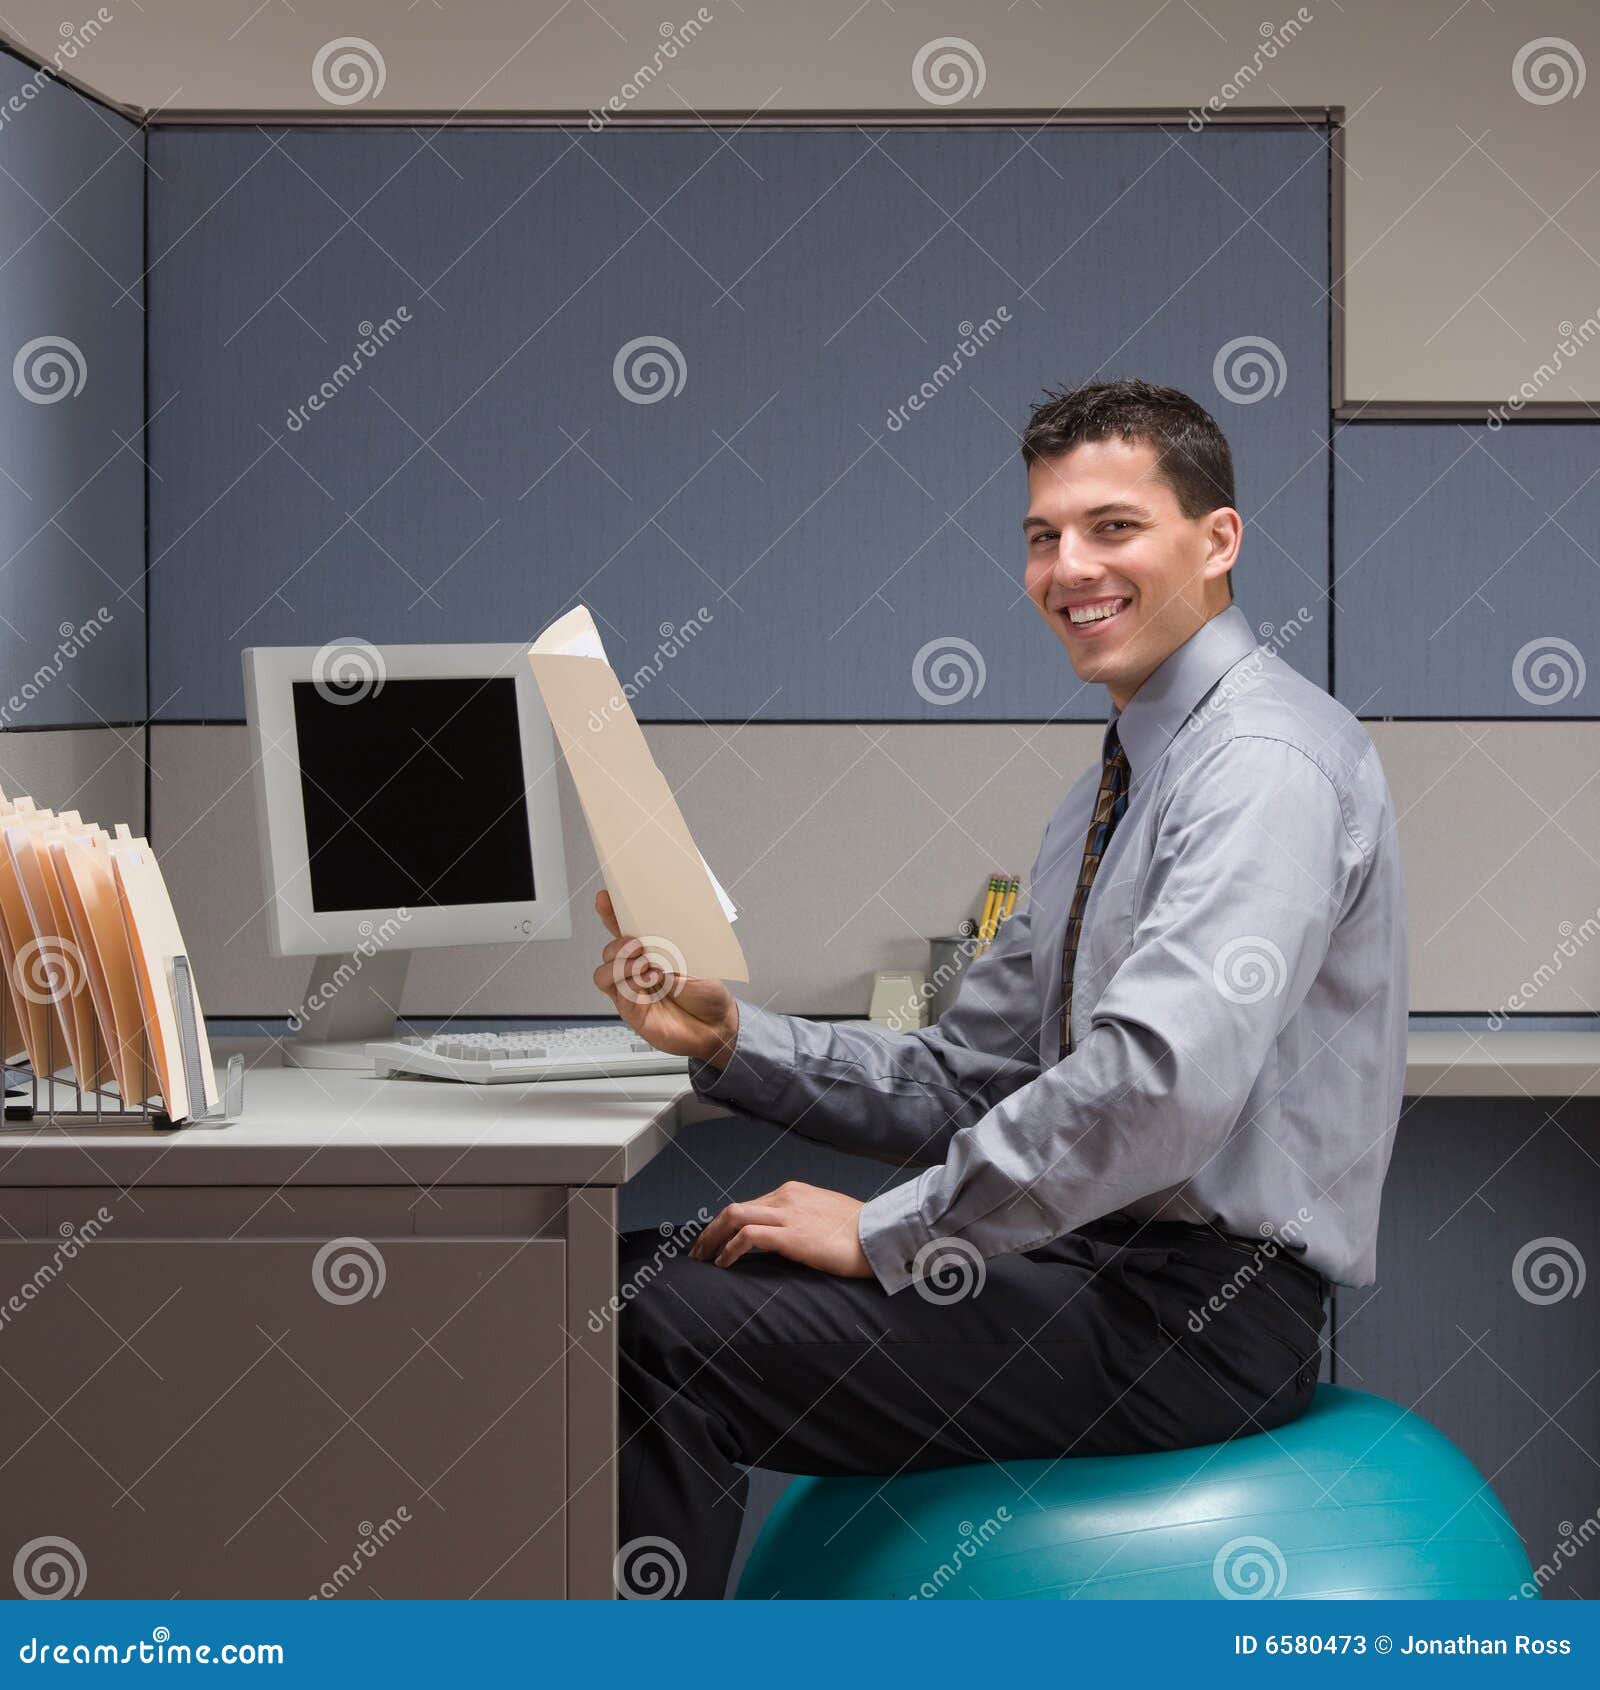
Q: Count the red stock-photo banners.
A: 0